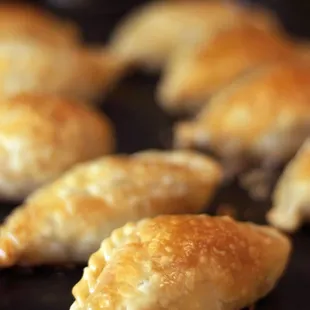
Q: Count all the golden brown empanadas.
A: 9